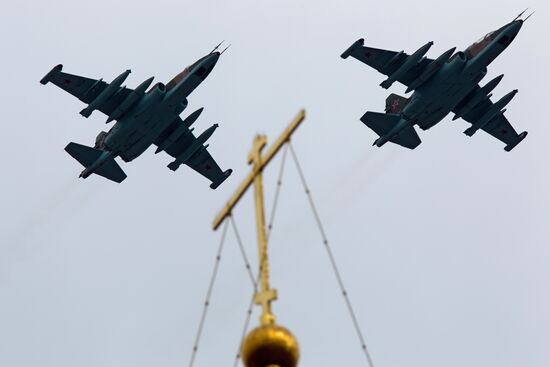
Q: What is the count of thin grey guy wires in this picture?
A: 4